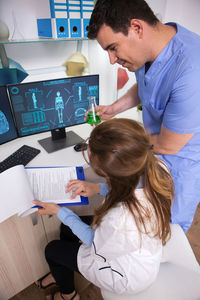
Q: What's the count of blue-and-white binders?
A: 3